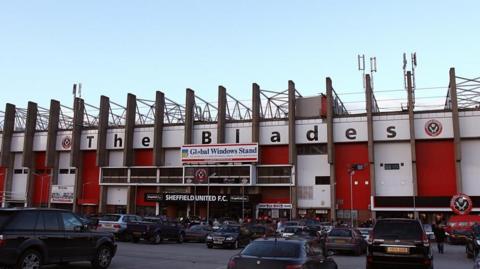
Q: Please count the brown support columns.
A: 15